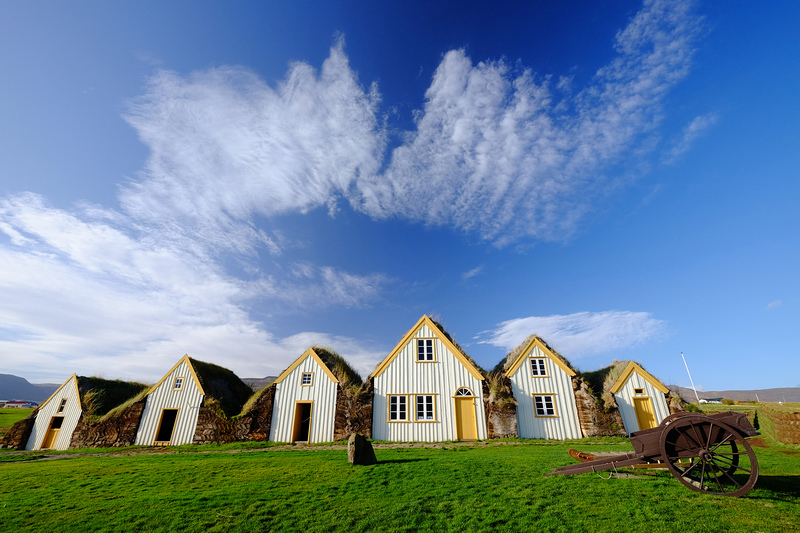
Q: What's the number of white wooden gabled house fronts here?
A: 6